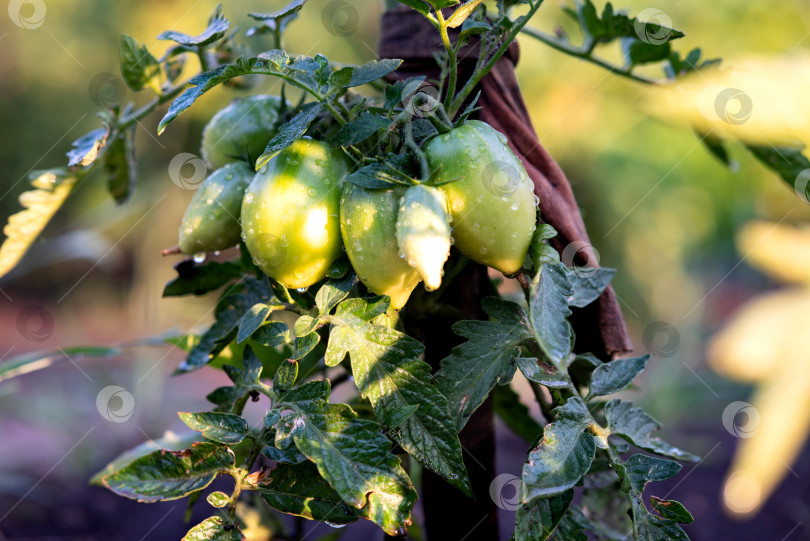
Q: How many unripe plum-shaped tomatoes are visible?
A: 6